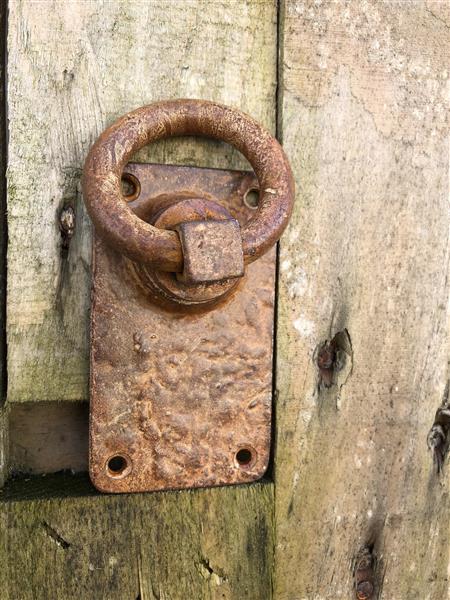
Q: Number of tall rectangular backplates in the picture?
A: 1